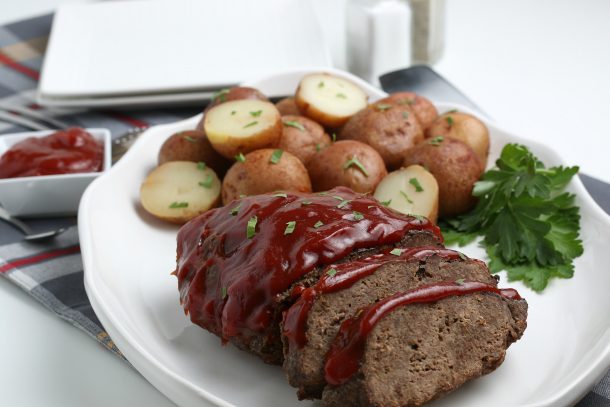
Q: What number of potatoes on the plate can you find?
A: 14